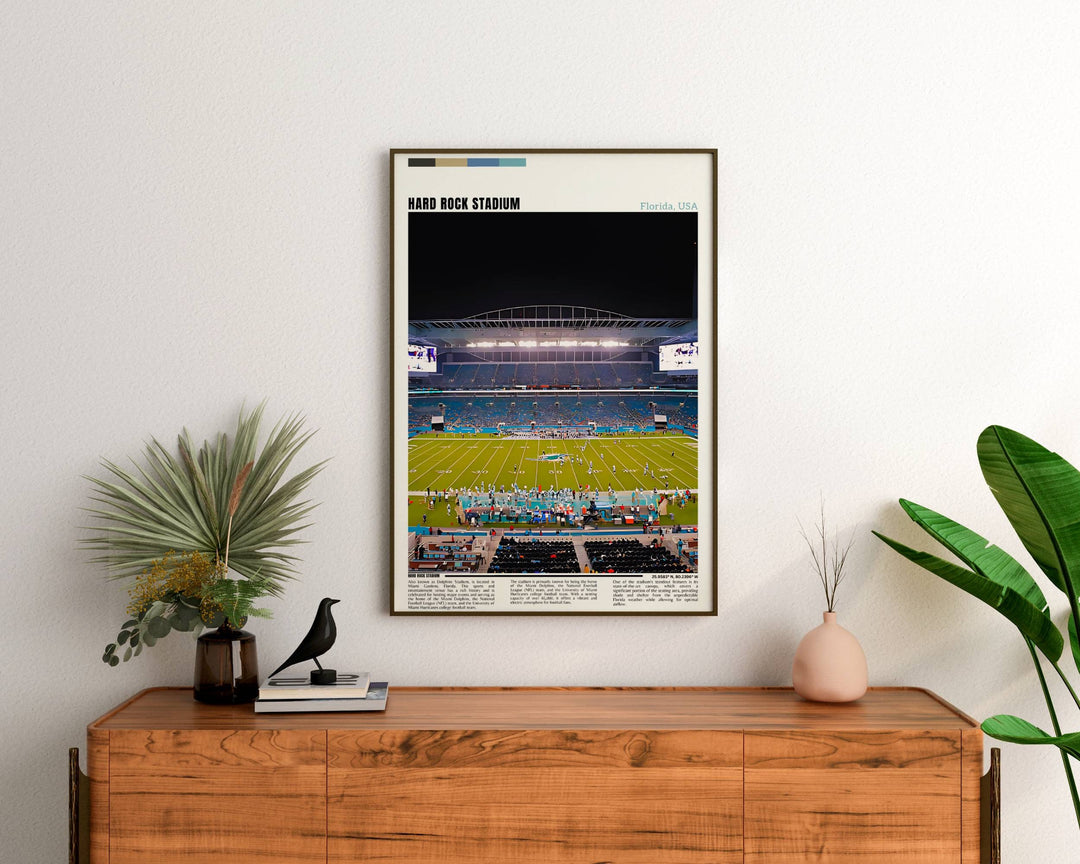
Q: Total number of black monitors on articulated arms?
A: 0